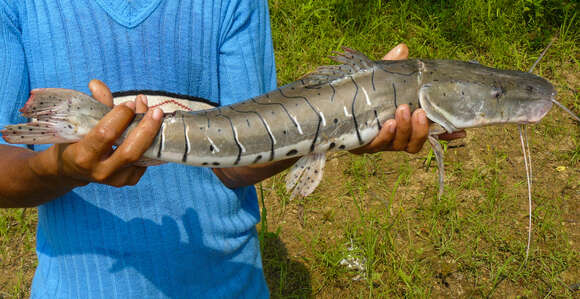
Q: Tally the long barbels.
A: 4